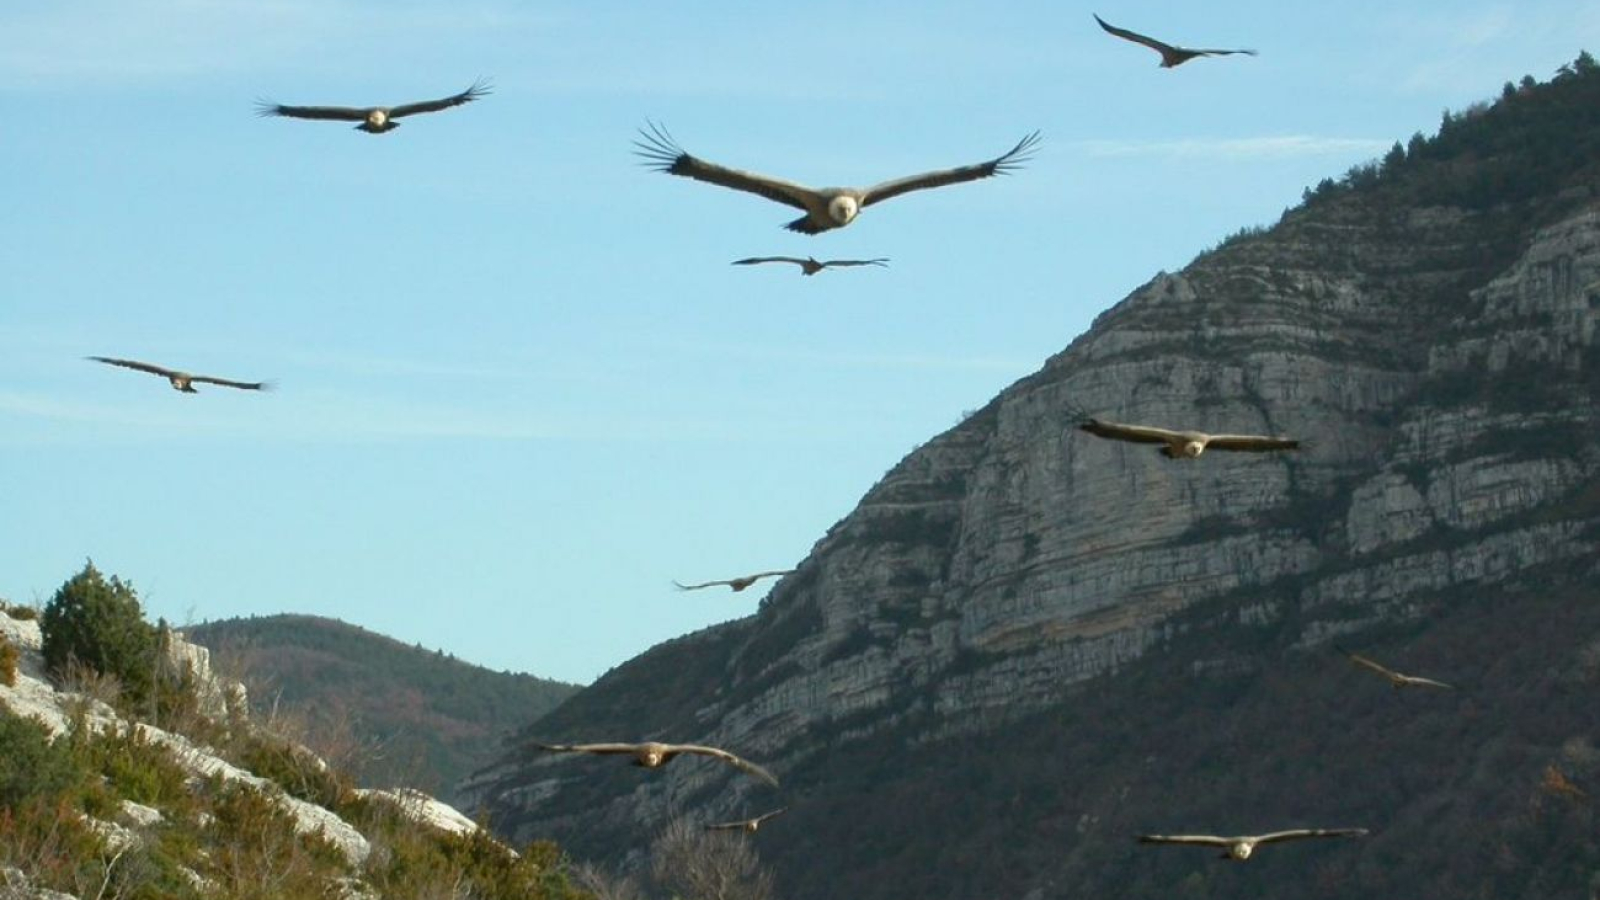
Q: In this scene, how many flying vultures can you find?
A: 11